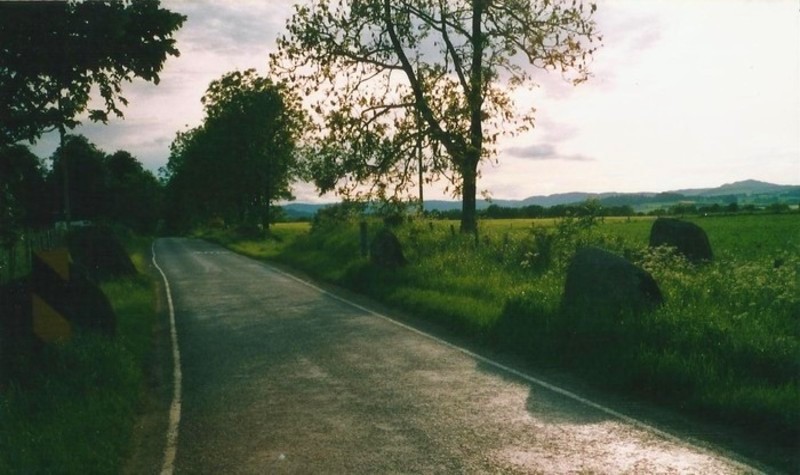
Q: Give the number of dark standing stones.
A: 5